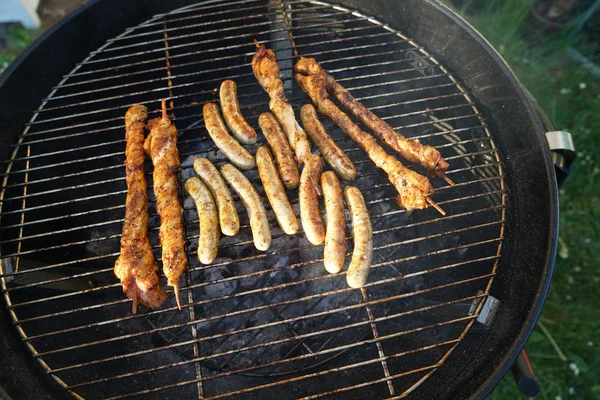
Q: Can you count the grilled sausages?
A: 11